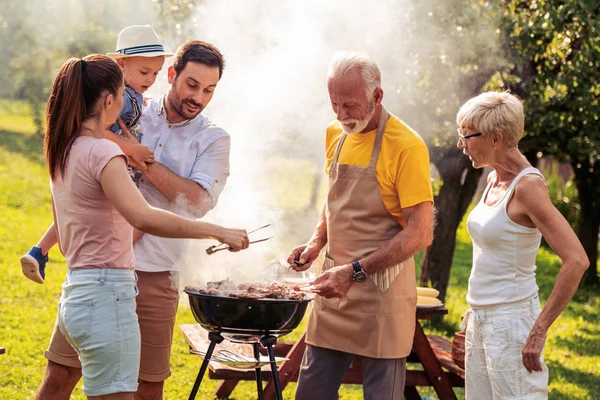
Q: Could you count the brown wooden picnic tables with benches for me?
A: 1